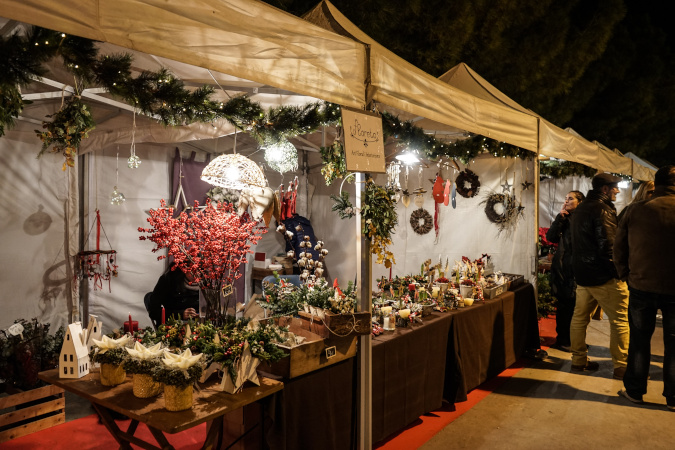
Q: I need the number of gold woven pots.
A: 3